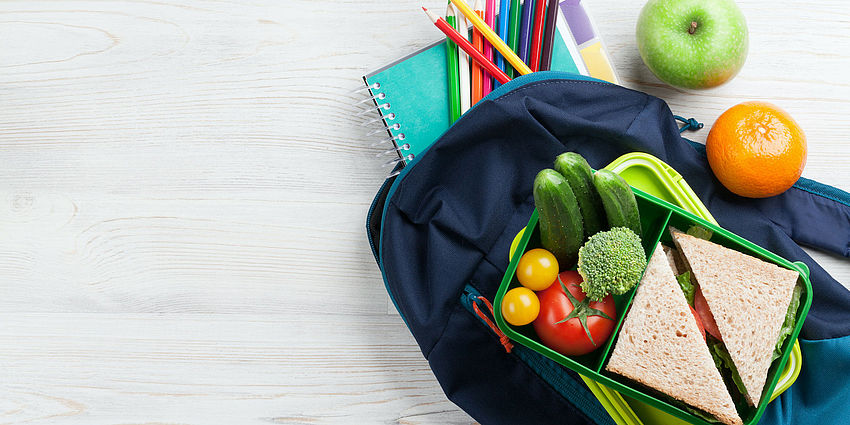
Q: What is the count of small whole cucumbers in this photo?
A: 3